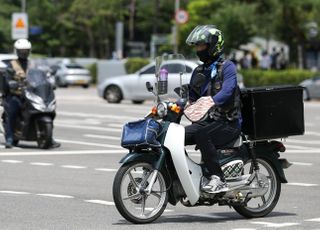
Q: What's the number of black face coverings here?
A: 2